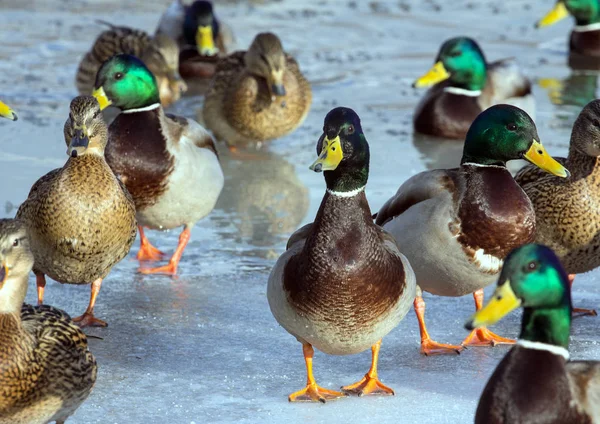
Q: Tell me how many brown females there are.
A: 5